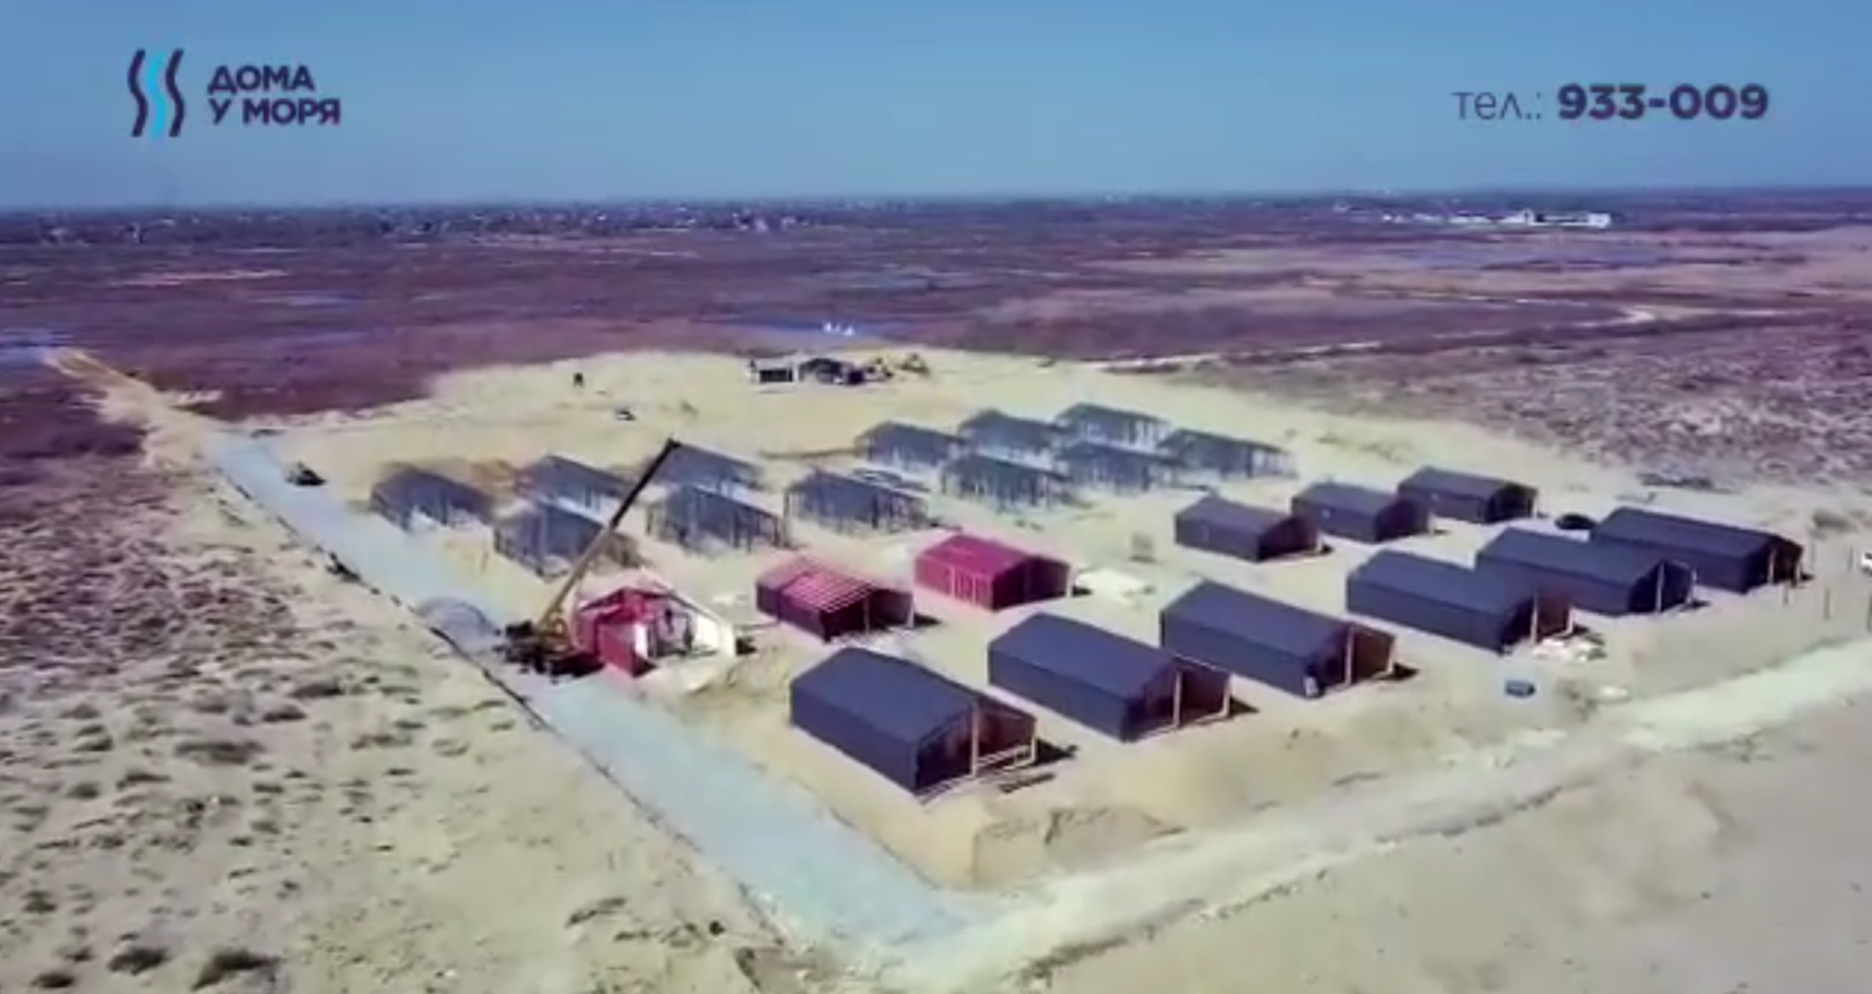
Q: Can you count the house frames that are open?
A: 12